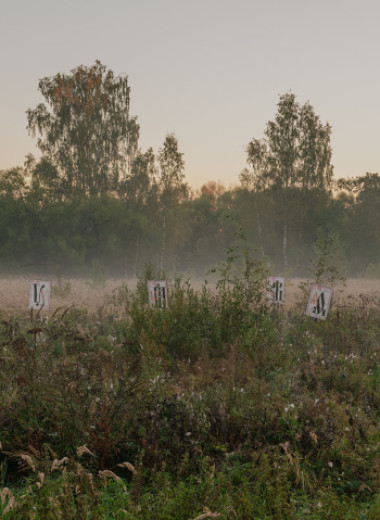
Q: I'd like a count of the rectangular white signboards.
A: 4